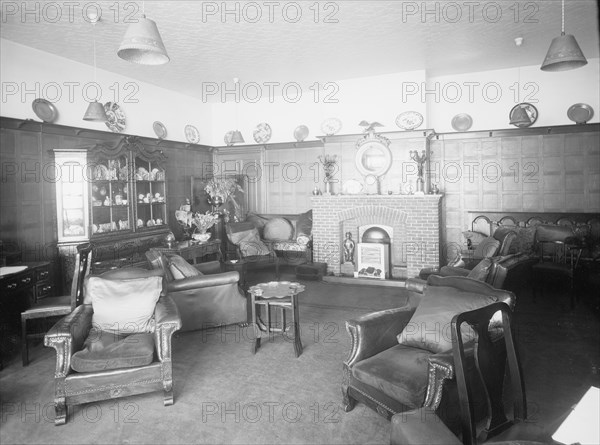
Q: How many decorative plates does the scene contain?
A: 12